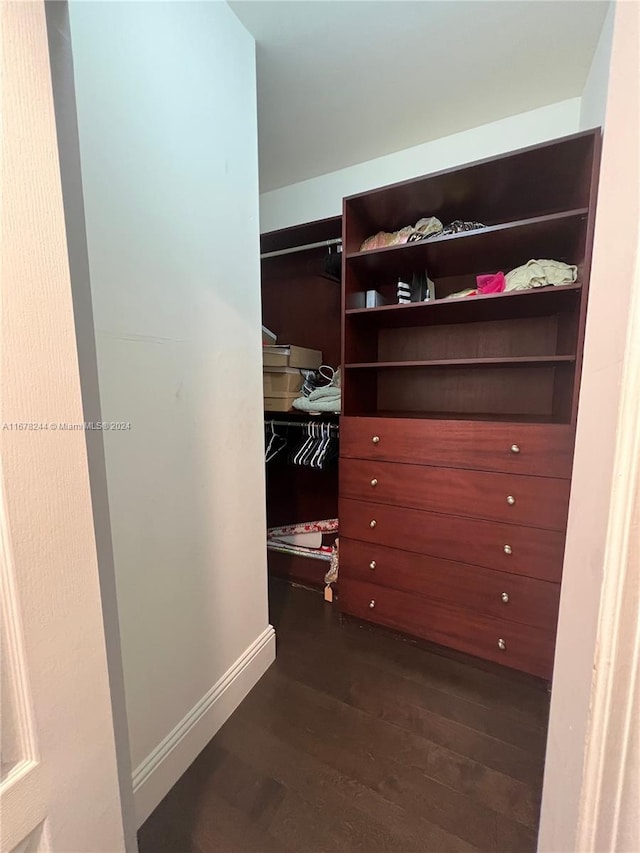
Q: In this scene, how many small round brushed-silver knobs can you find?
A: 10